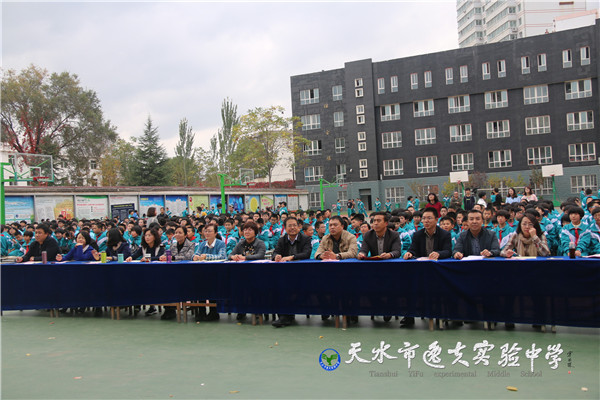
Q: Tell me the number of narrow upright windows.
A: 12